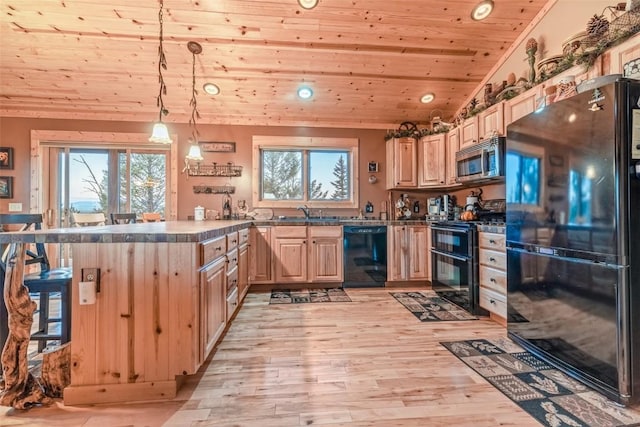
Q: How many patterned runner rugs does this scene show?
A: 3